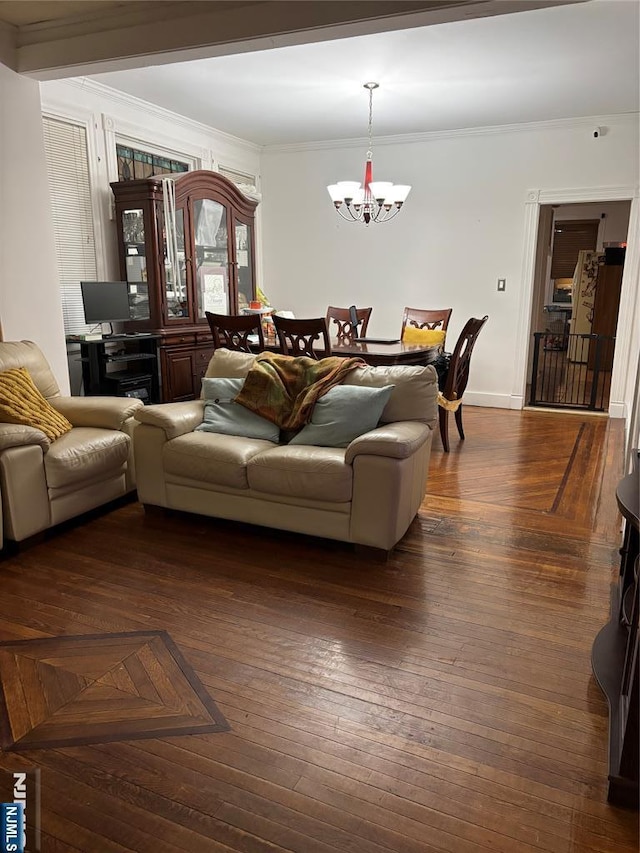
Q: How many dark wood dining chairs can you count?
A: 5